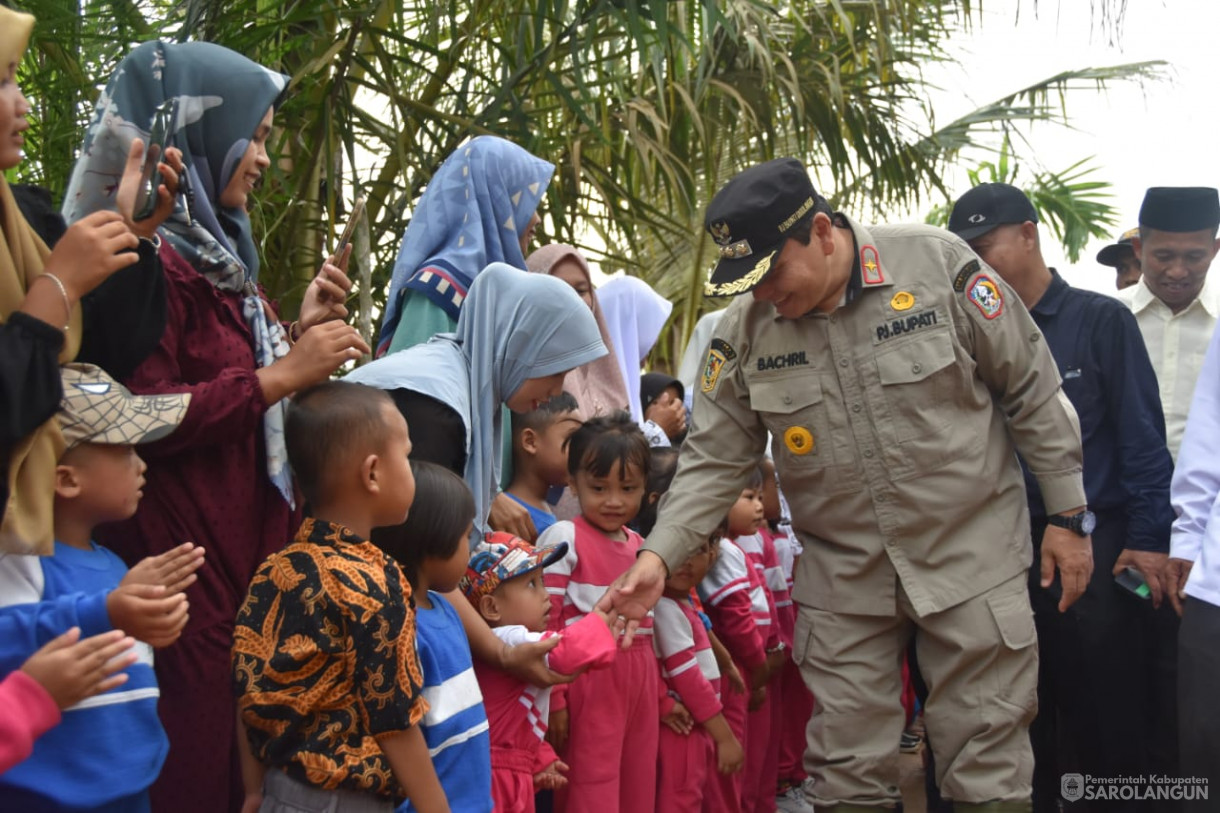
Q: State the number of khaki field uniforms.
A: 1